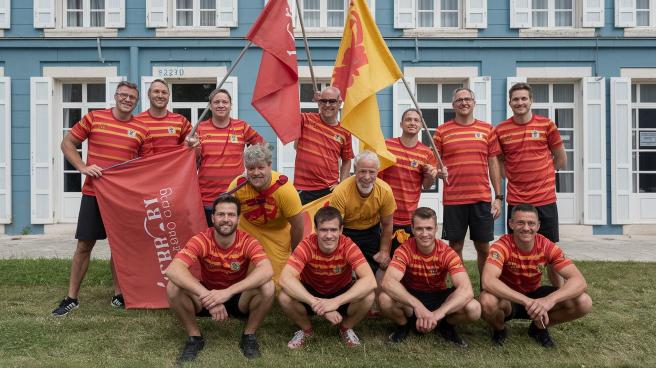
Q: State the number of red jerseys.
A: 11